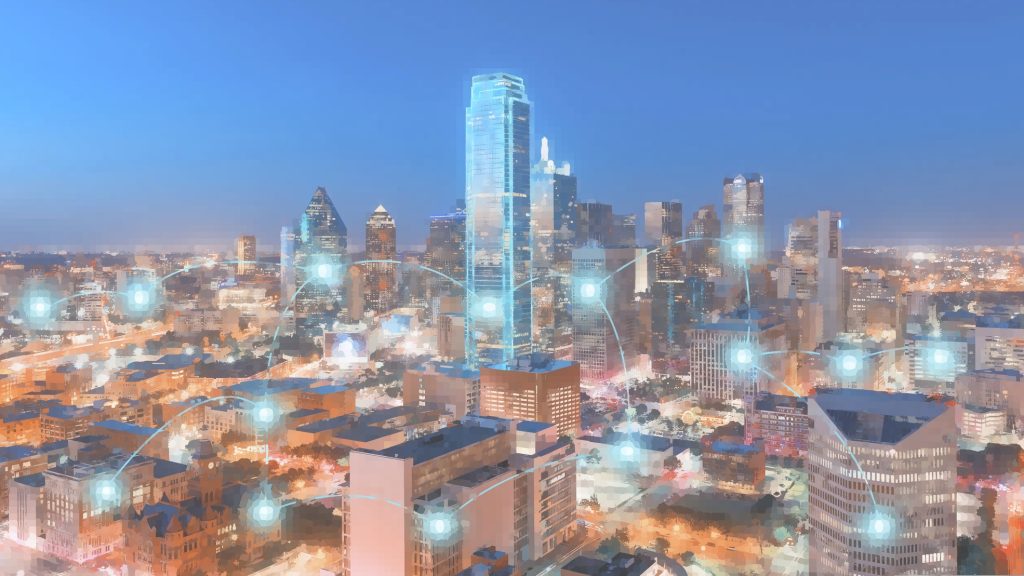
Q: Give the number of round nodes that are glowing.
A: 15